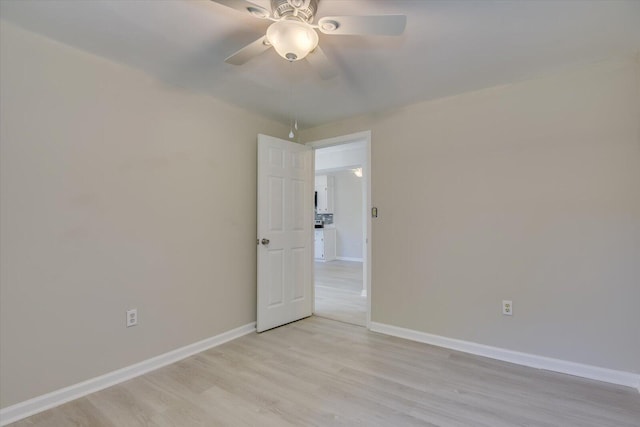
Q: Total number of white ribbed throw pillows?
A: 0